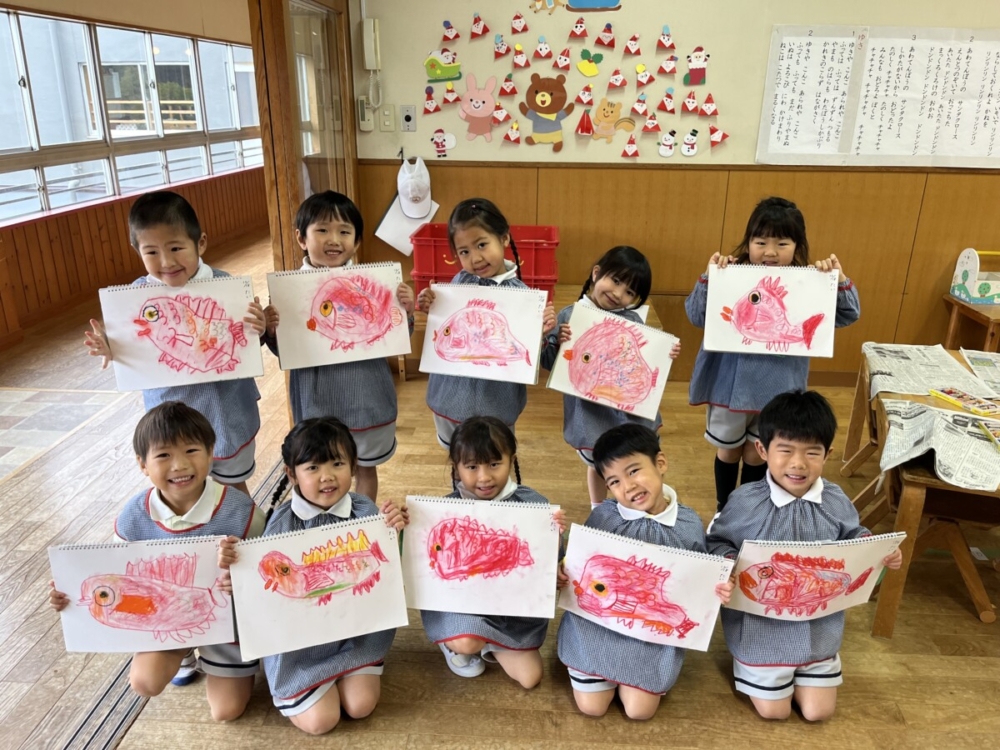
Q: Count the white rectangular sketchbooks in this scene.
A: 10